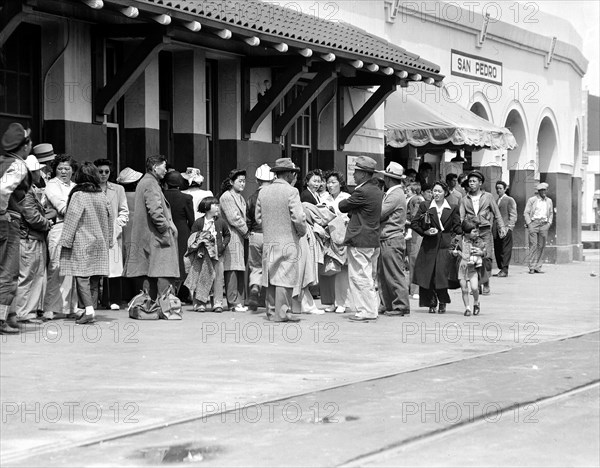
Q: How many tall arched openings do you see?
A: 4